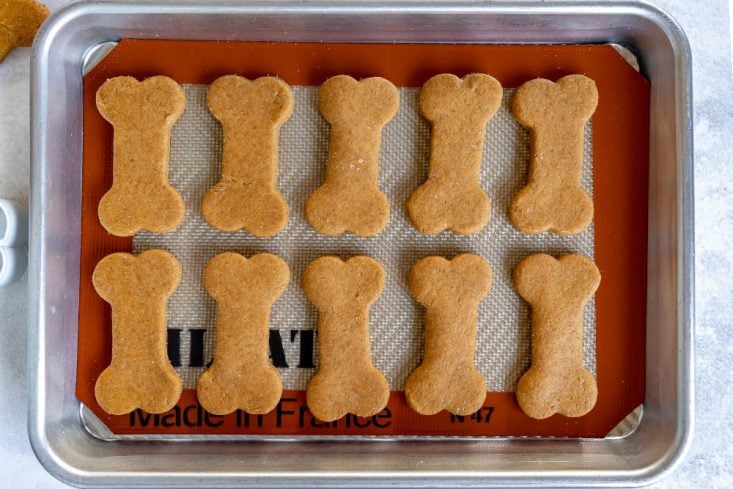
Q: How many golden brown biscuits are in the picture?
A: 10